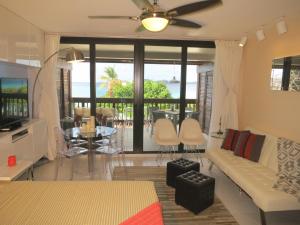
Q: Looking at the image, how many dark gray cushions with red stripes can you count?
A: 3